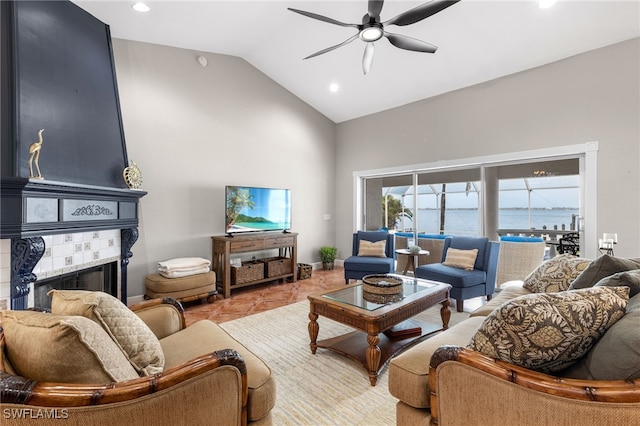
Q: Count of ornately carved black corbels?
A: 2